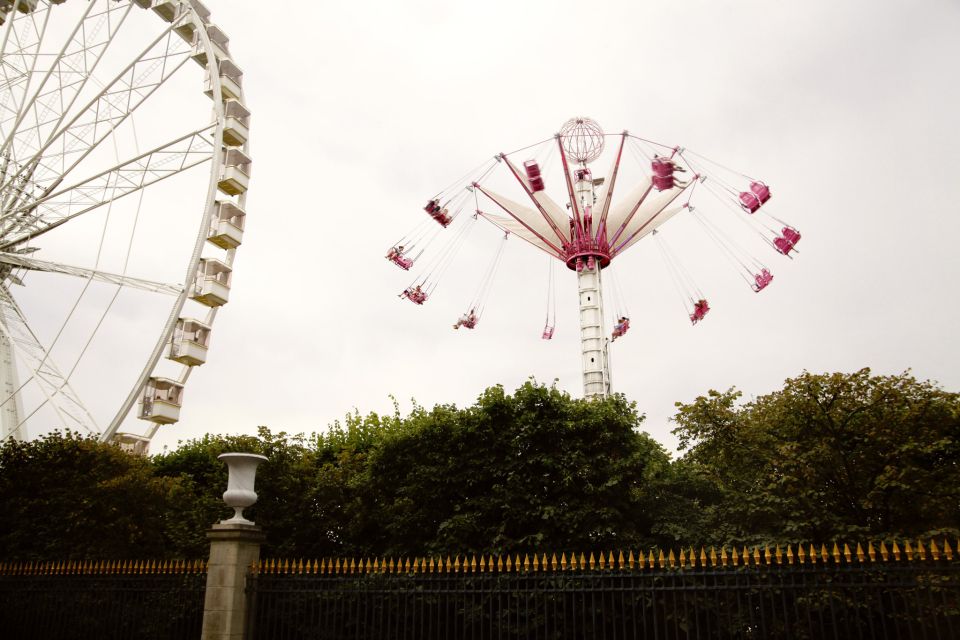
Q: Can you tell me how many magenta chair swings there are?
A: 12